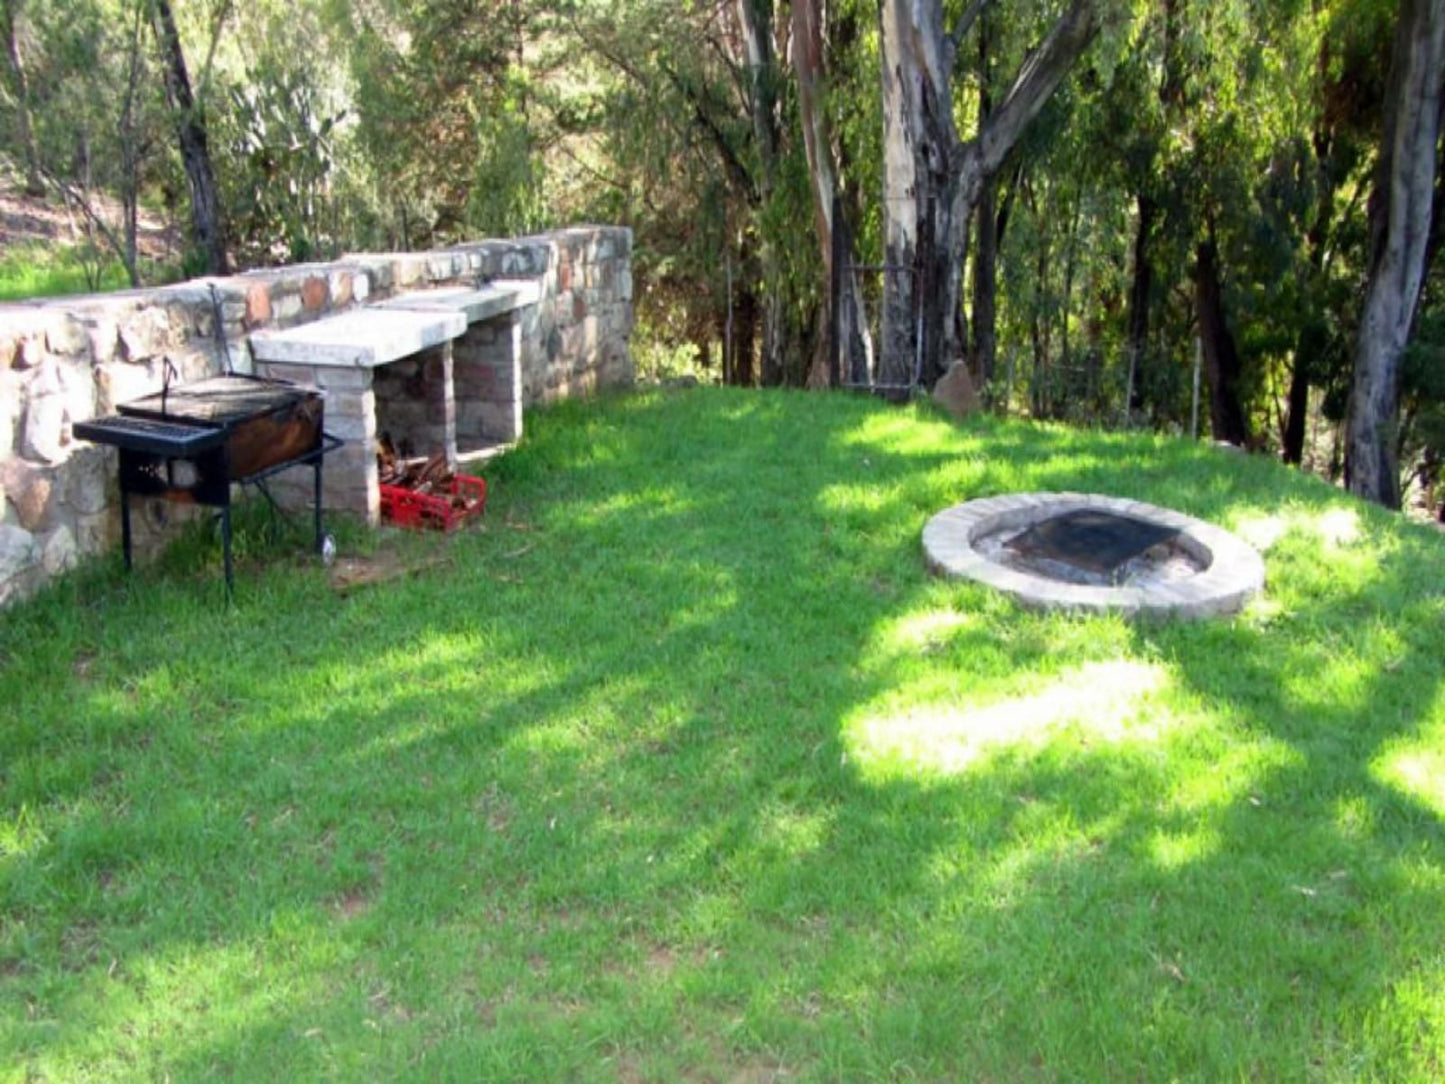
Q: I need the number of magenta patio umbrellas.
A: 0